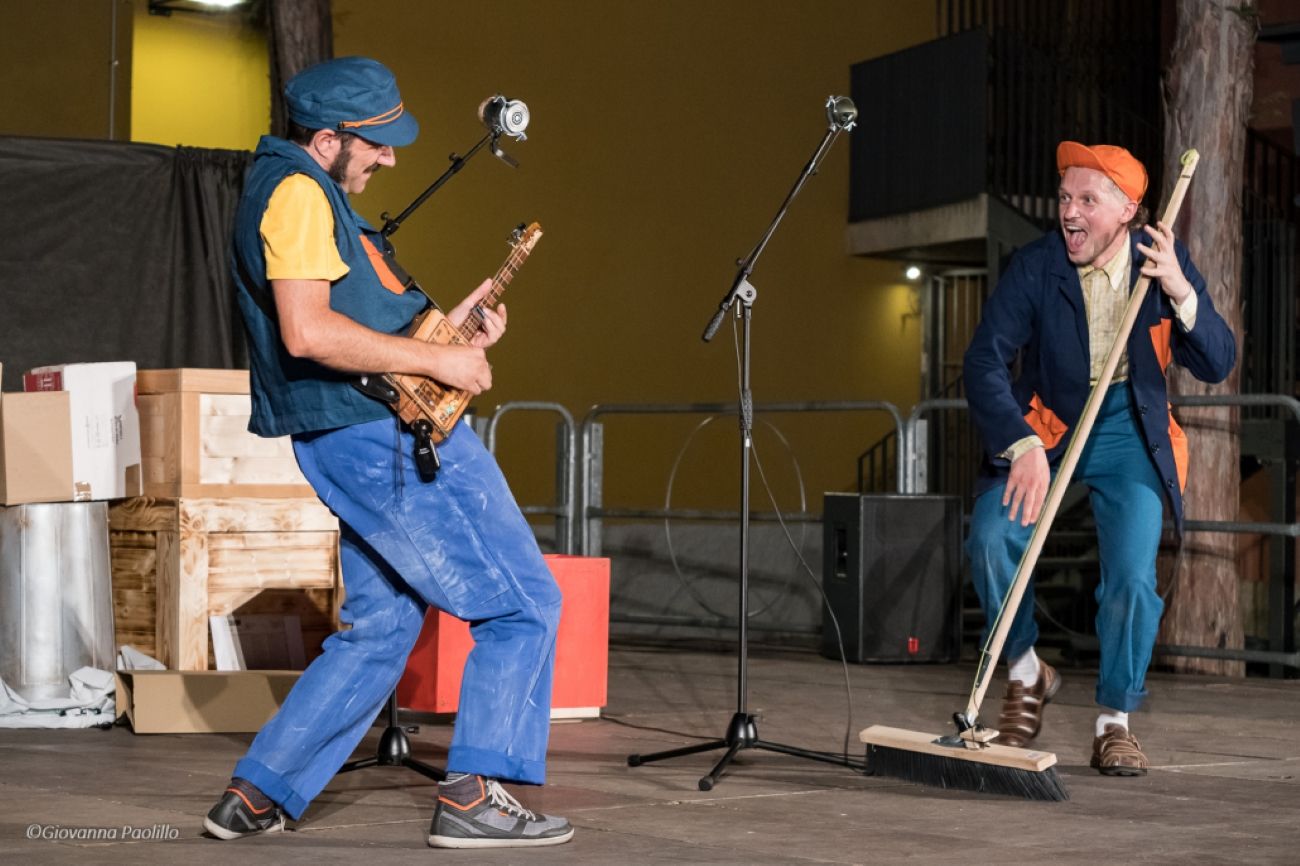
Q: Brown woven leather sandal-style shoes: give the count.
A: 2